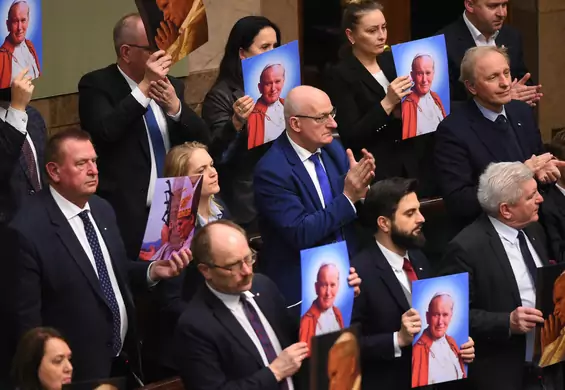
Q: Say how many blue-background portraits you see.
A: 5